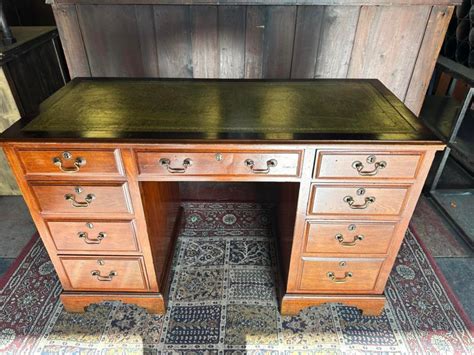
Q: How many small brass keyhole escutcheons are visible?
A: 9